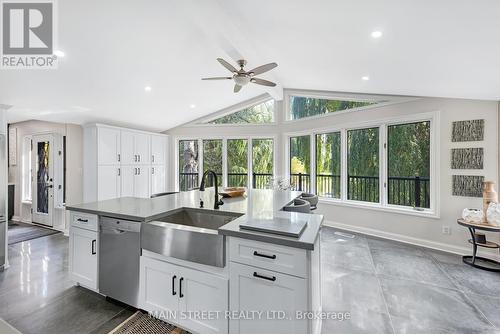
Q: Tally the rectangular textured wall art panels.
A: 3